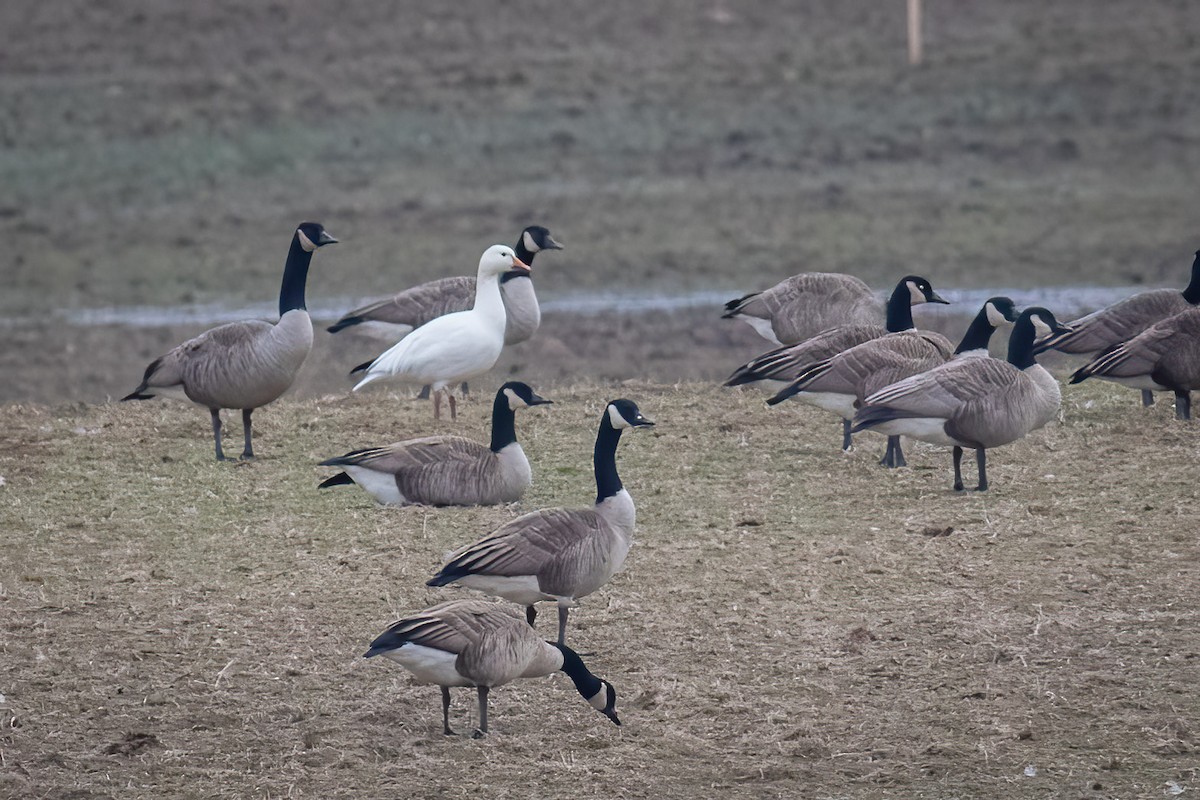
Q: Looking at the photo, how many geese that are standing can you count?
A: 11